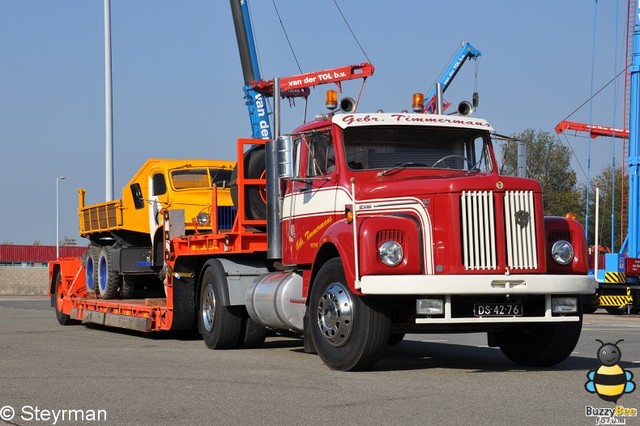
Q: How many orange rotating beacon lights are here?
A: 2